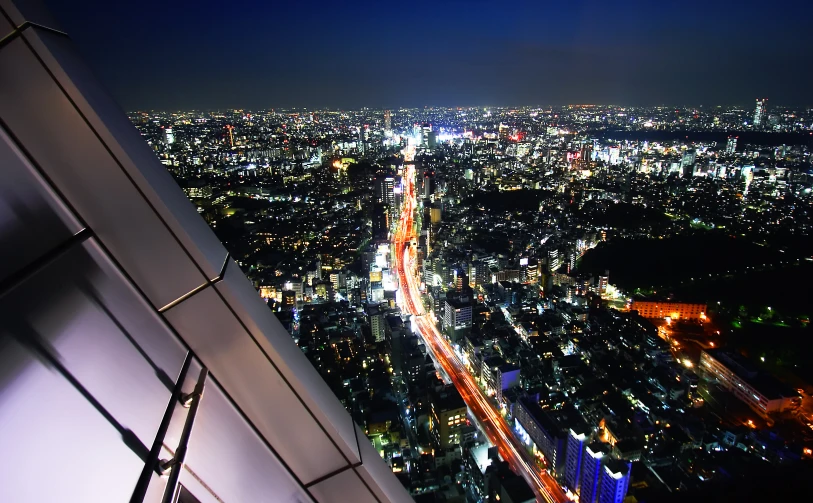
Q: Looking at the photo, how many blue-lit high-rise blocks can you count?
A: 3